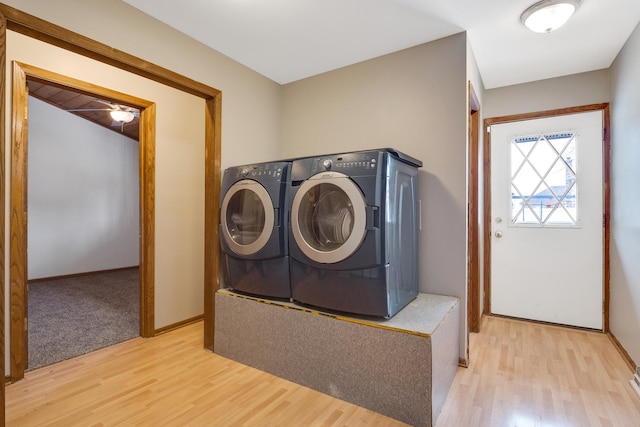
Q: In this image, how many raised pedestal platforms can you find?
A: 1